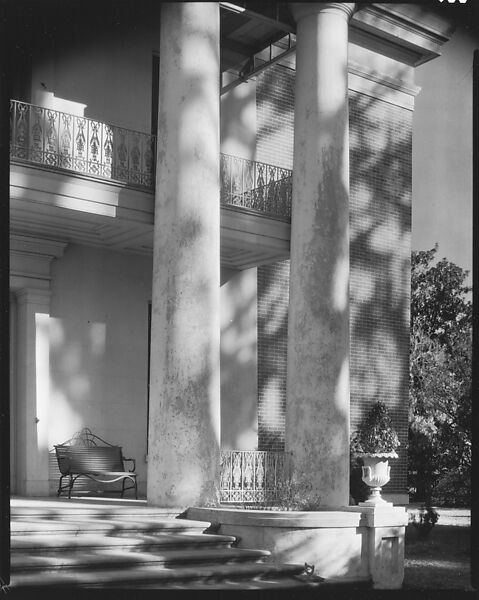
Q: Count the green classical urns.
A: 0